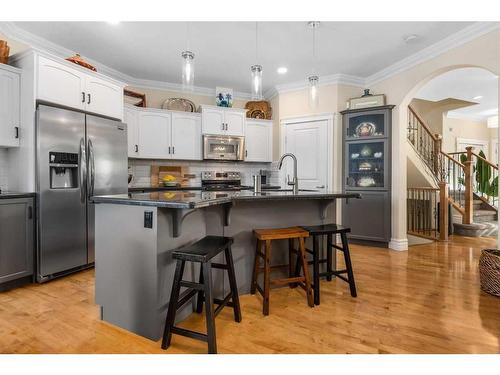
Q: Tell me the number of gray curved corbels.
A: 3